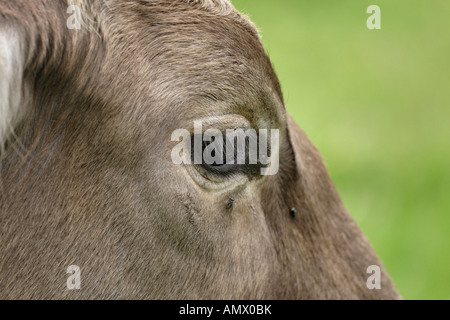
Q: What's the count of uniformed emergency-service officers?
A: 0